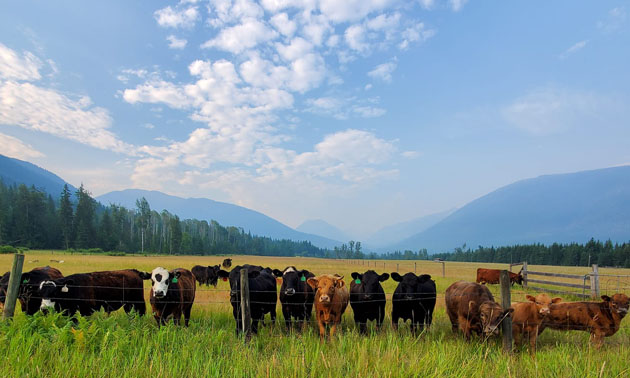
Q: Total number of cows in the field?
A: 15